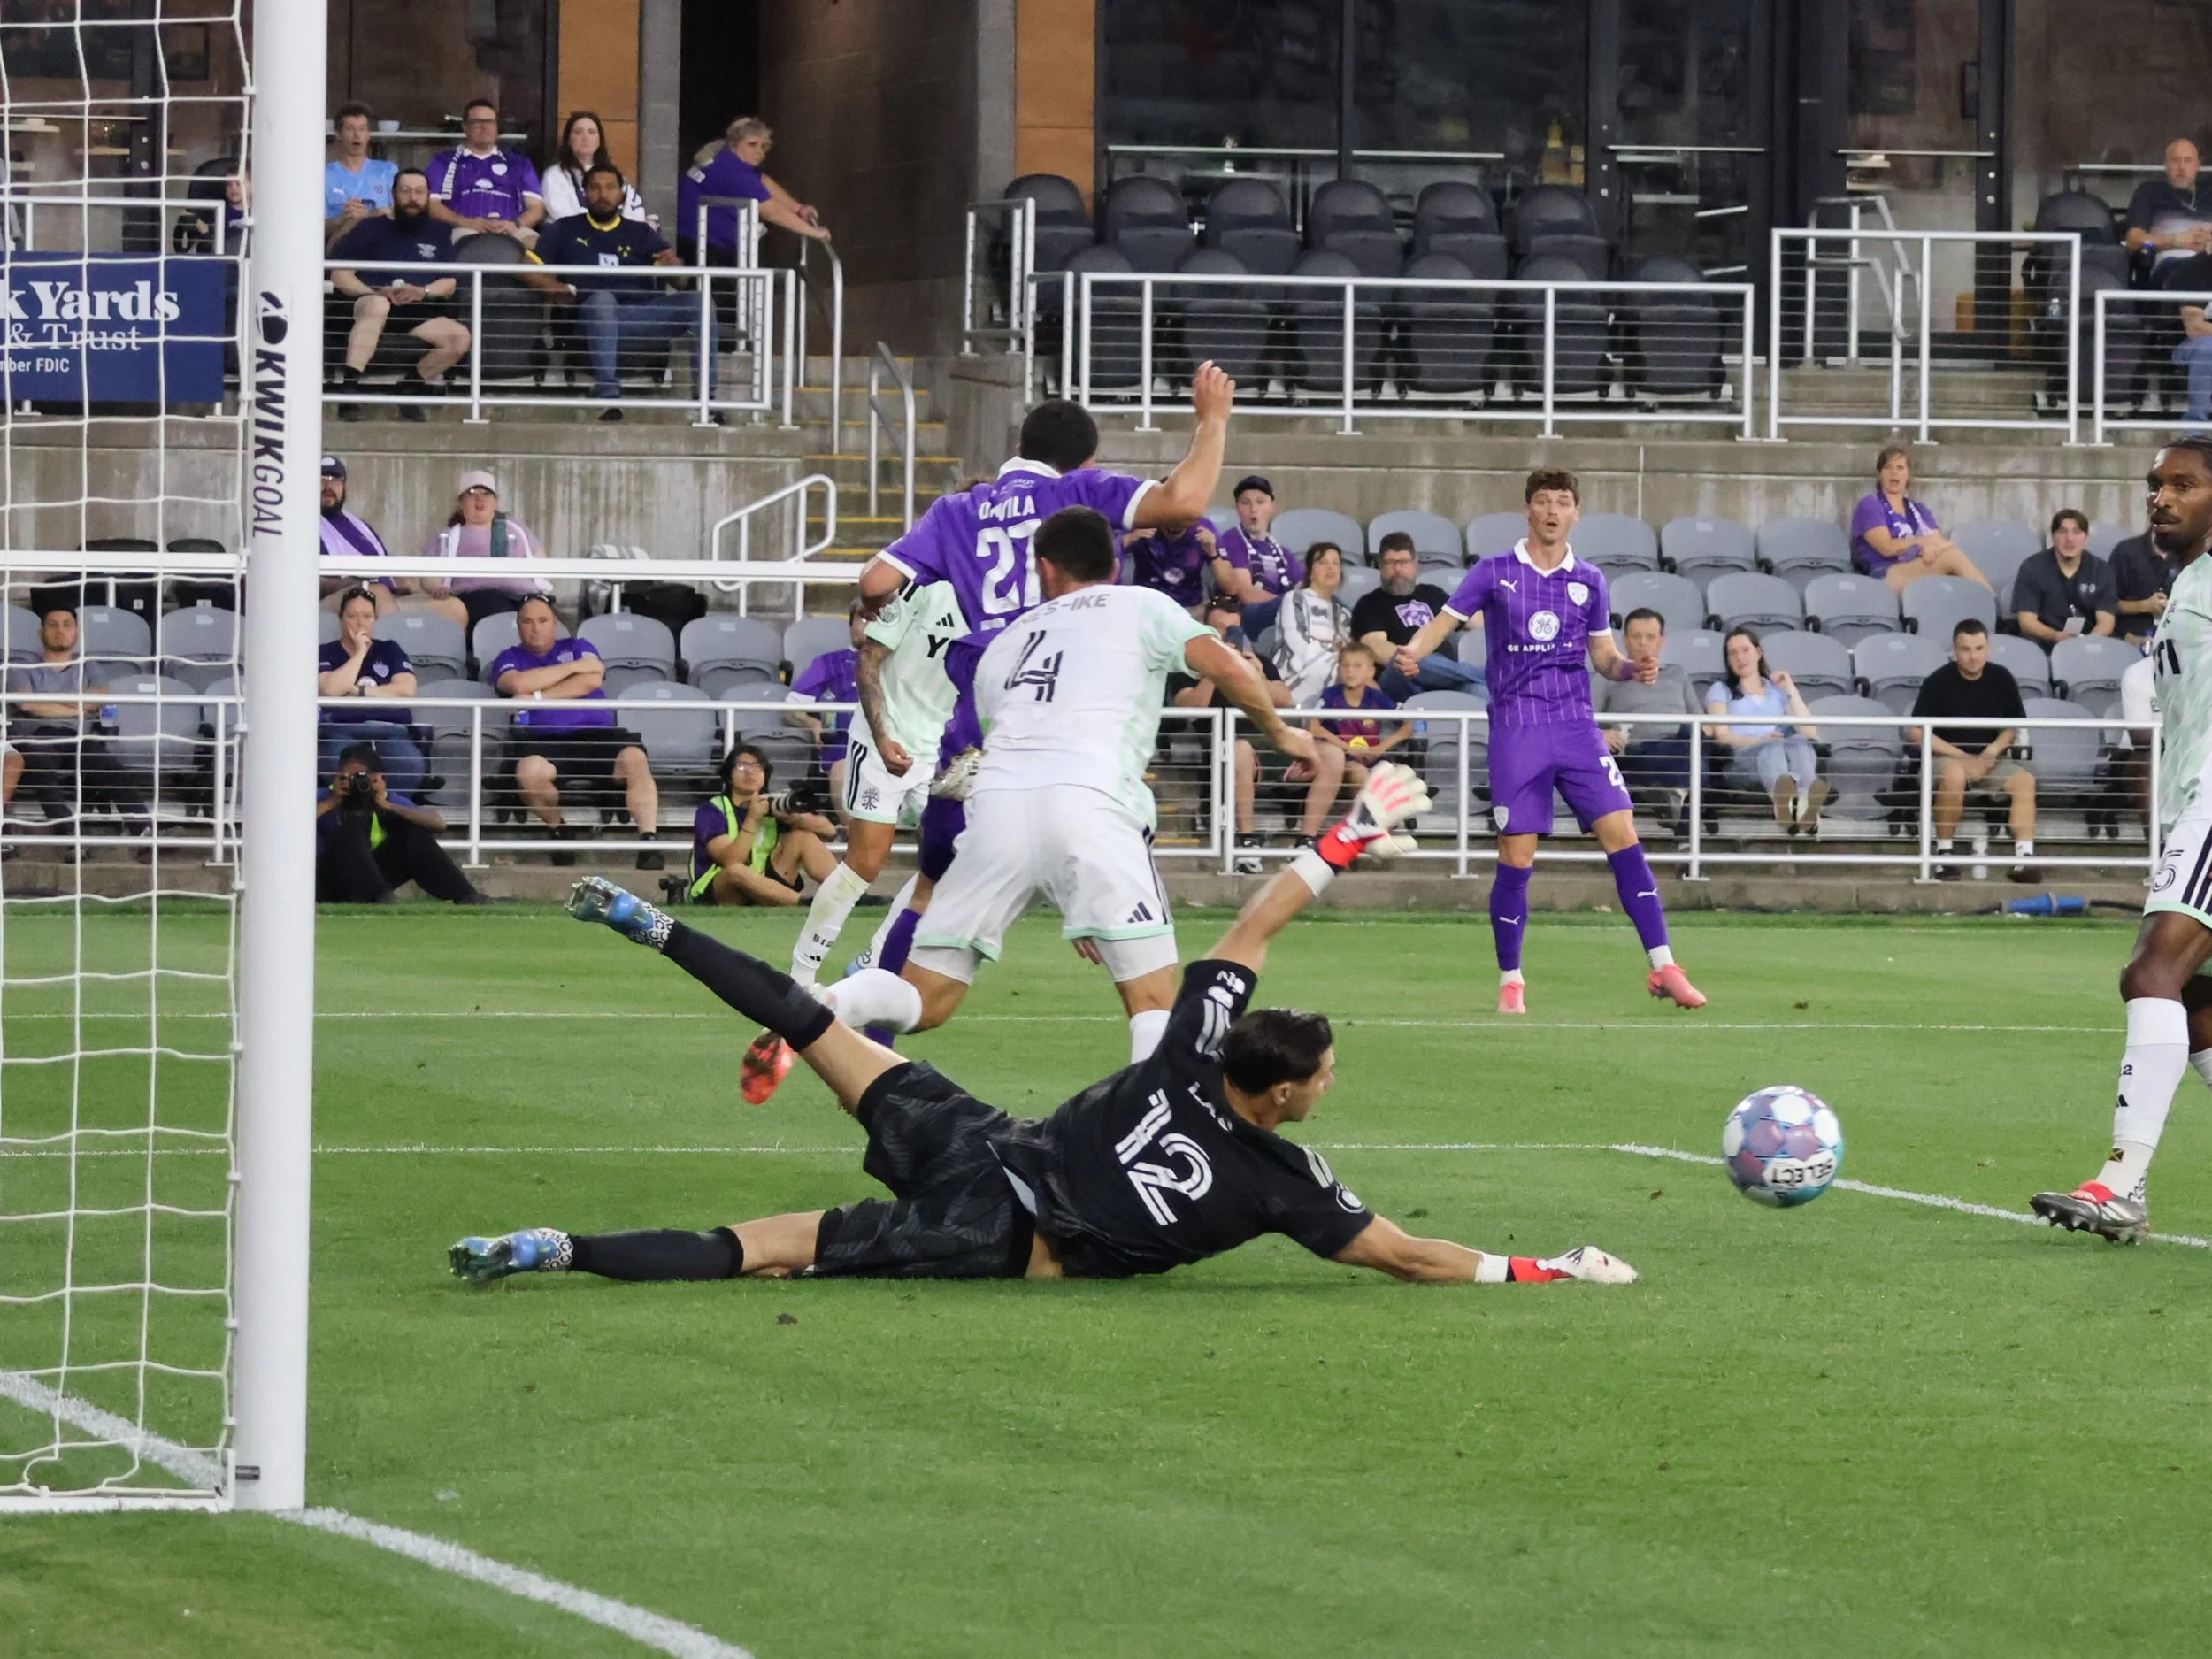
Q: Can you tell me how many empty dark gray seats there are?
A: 15